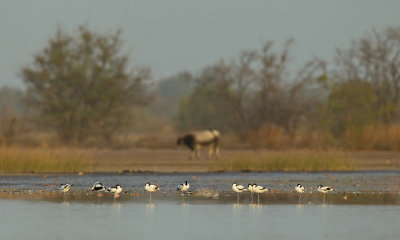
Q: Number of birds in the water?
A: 10